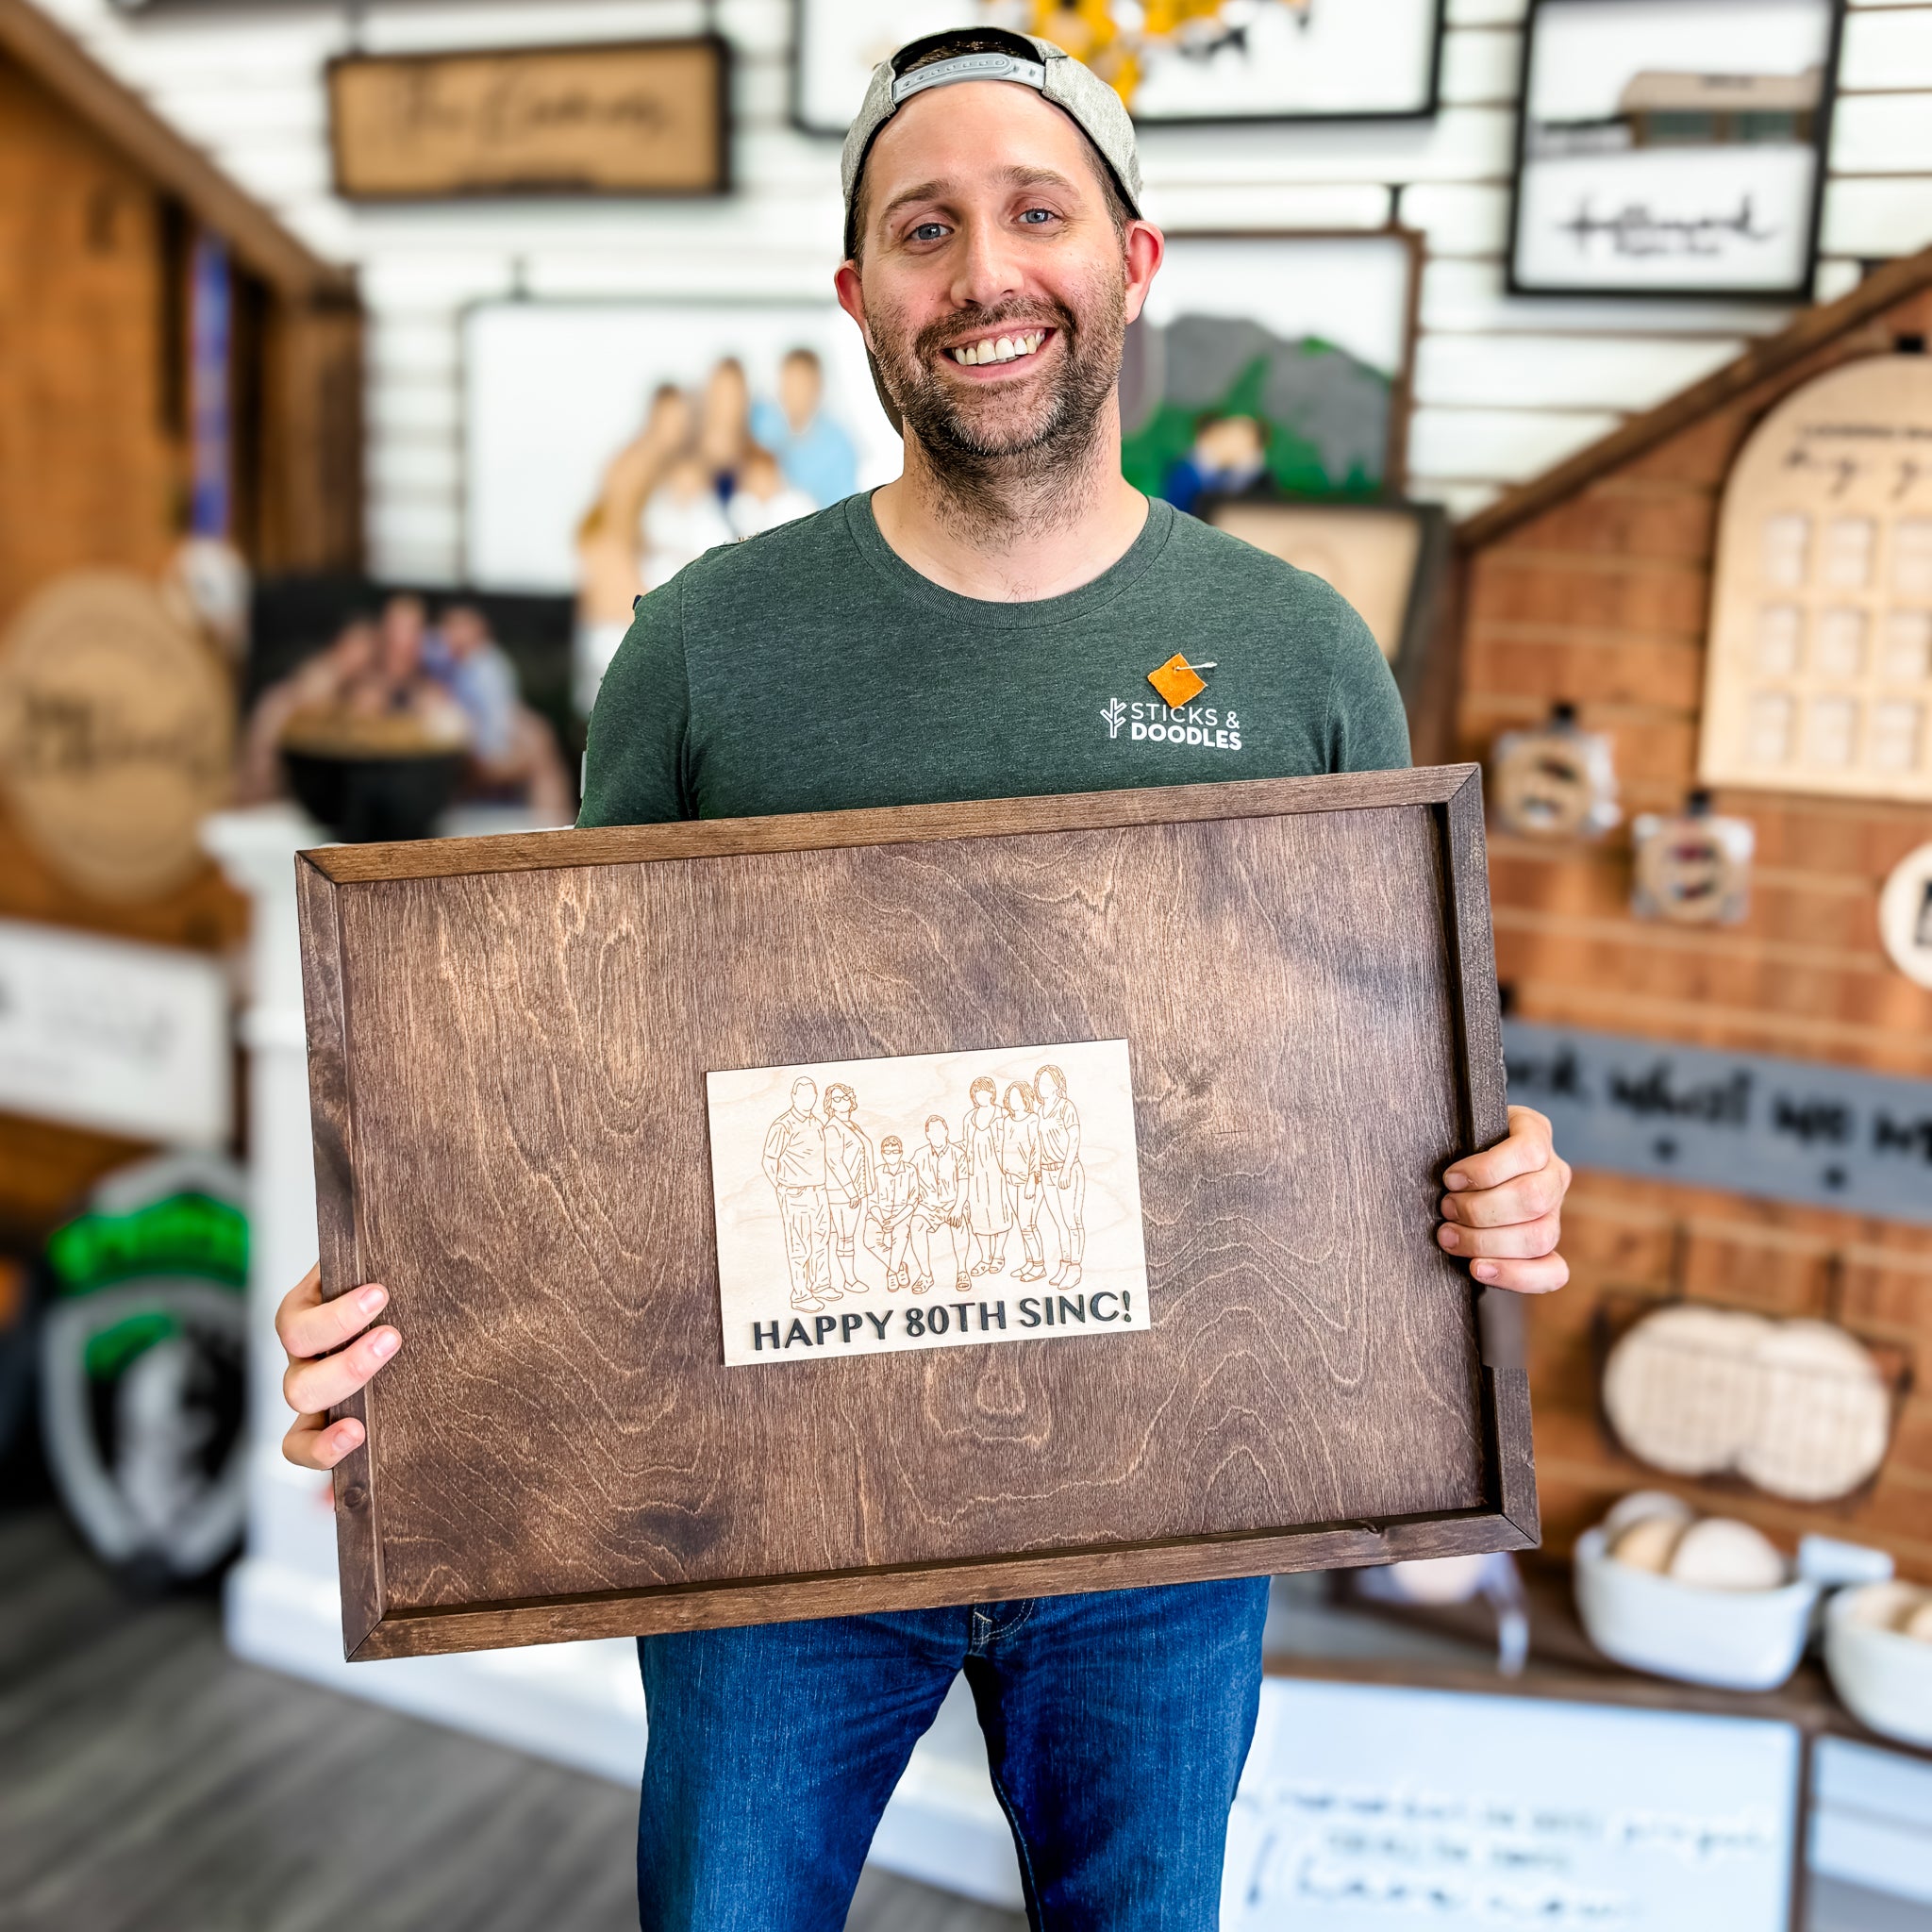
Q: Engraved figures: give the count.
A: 7